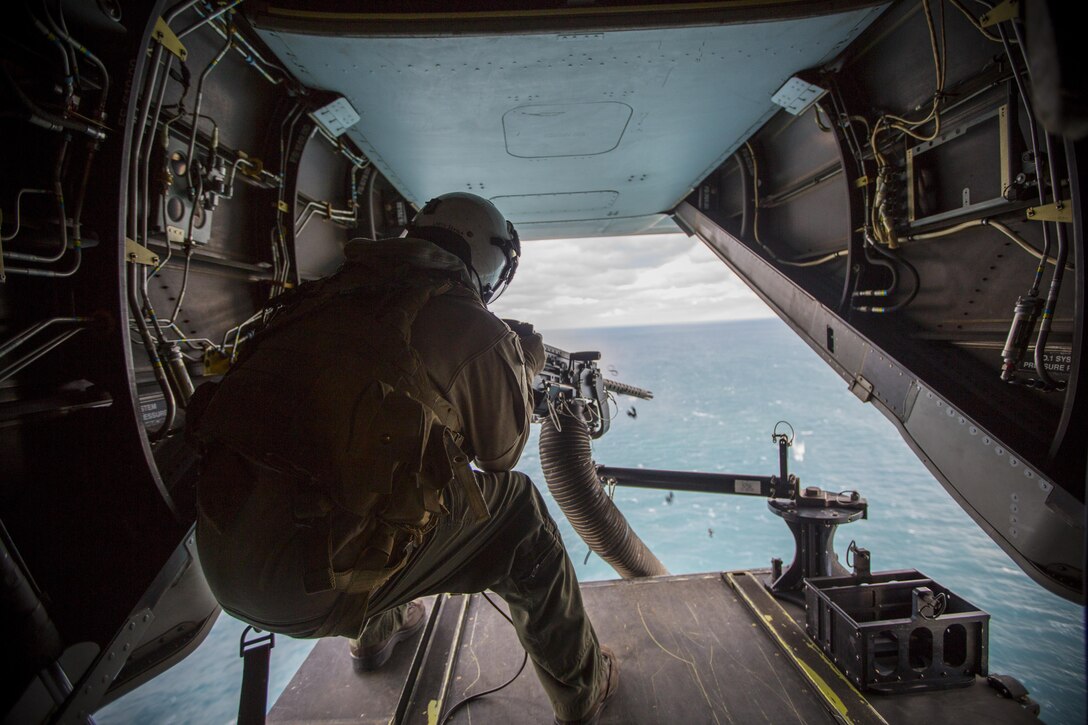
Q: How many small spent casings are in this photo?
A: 3